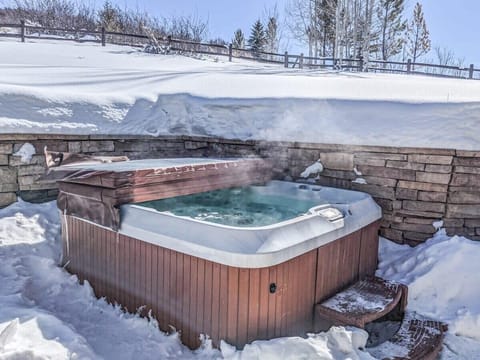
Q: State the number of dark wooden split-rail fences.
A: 1